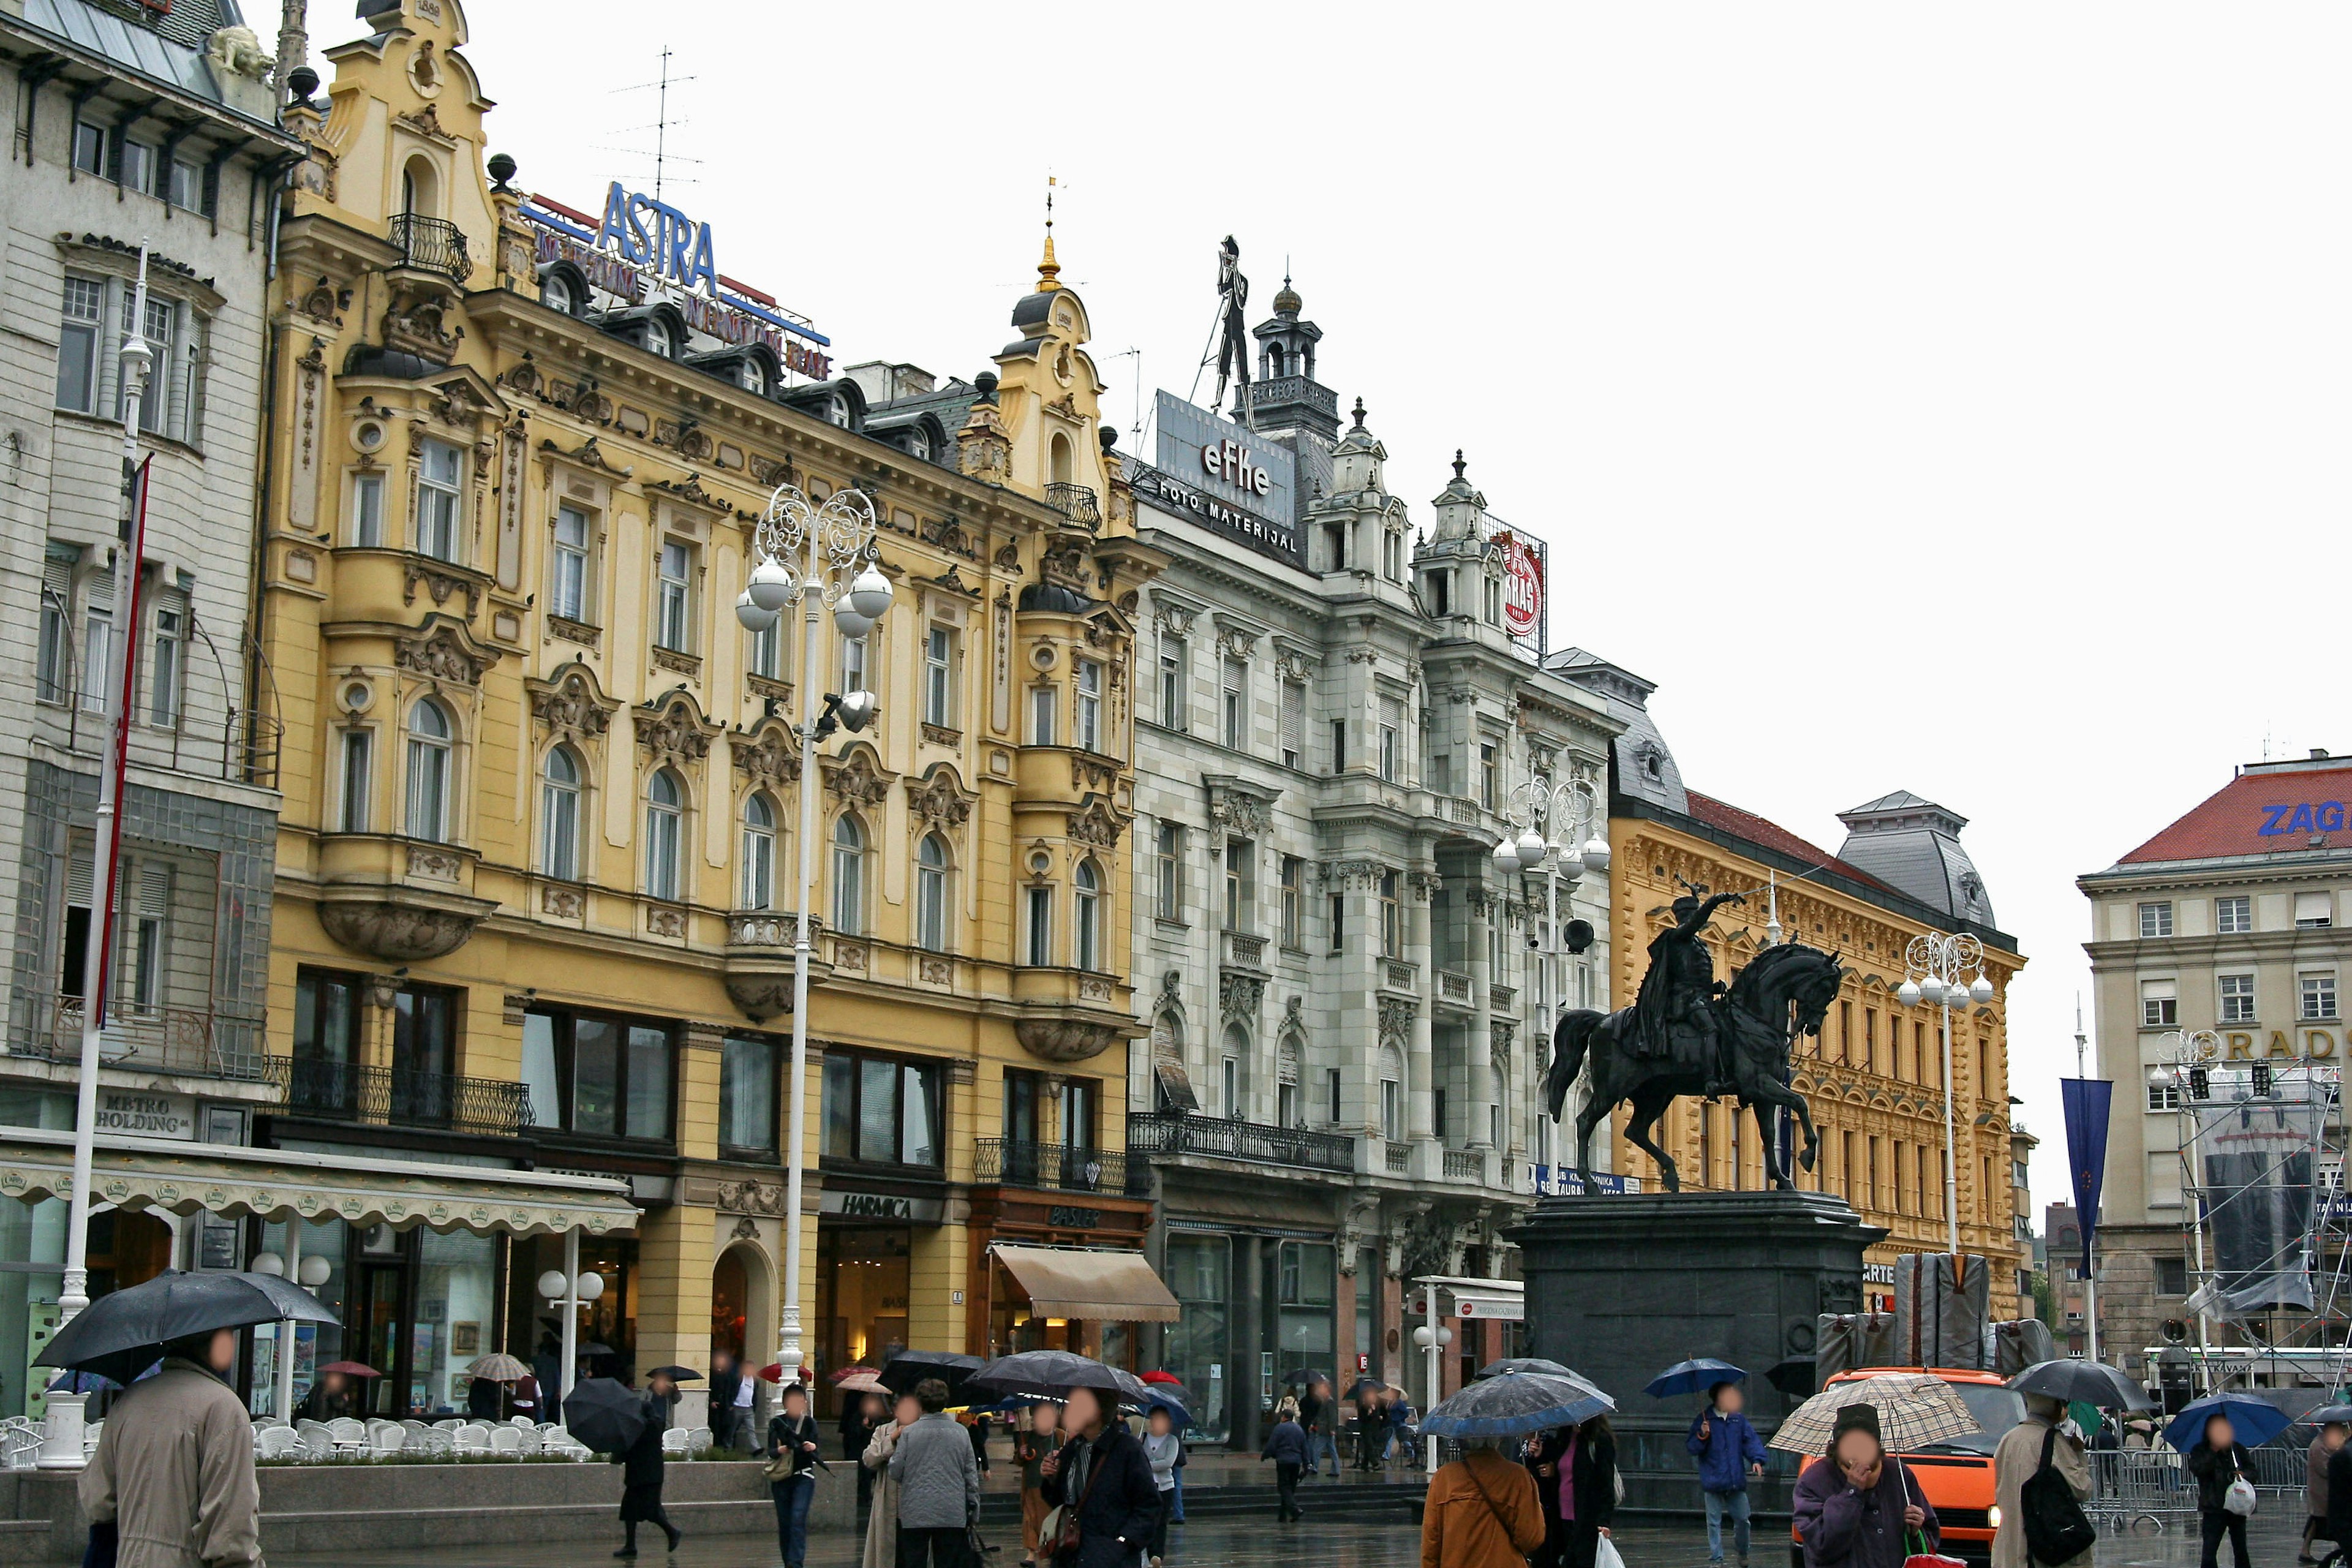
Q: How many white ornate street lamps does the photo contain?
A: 4